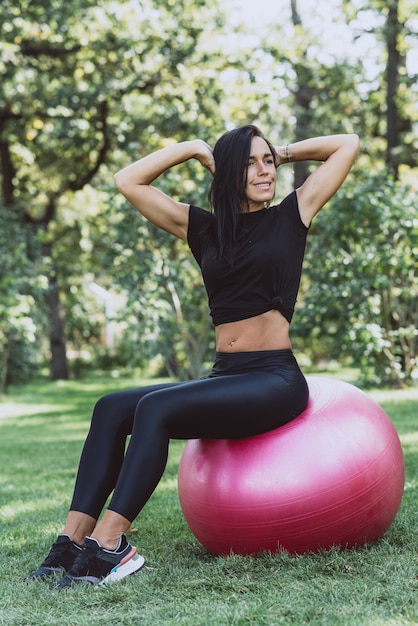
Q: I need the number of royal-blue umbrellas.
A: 0